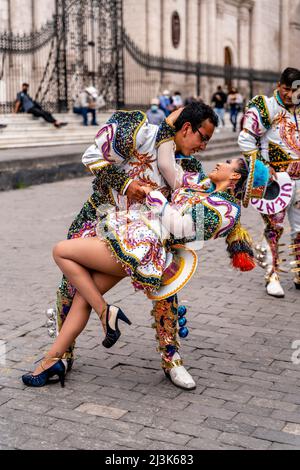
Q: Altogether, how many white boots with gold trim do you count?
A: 2